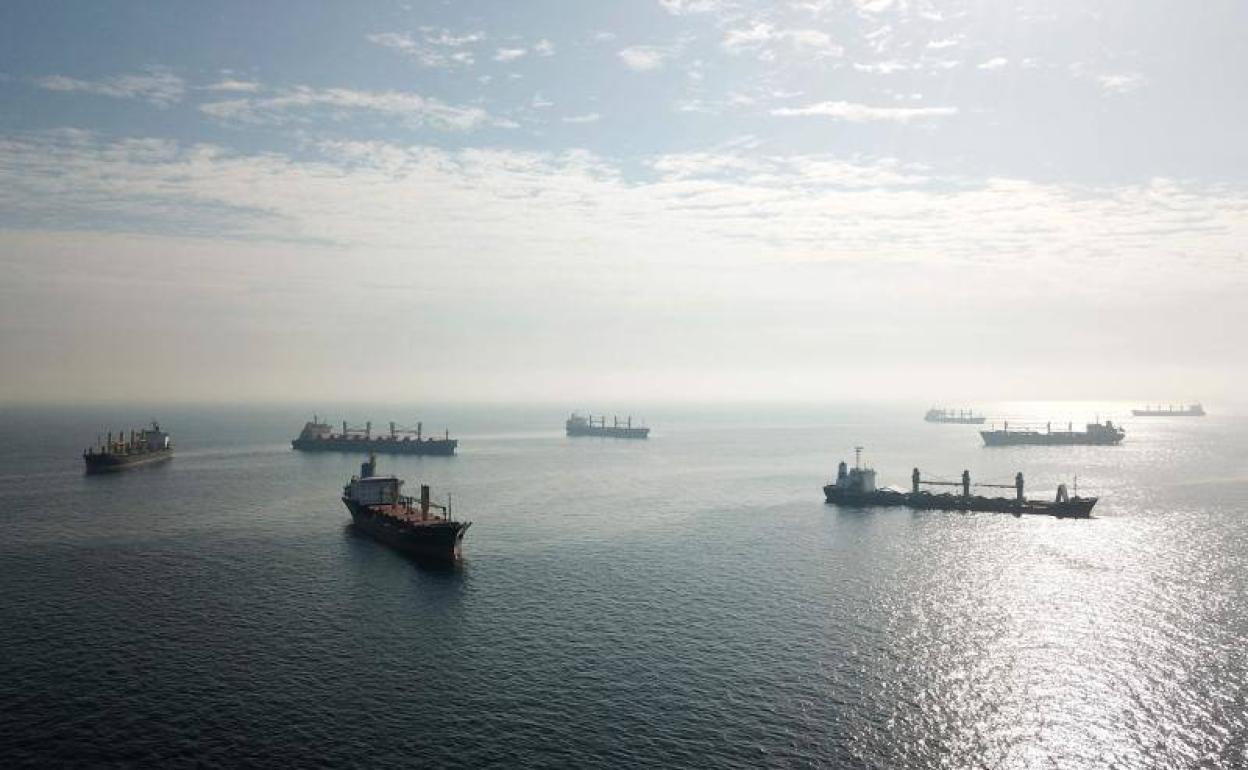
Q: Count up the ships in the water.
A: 8